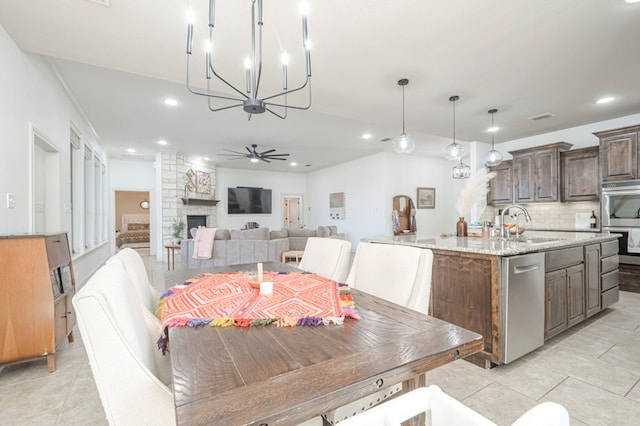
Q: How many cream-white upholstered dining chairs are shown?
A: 4